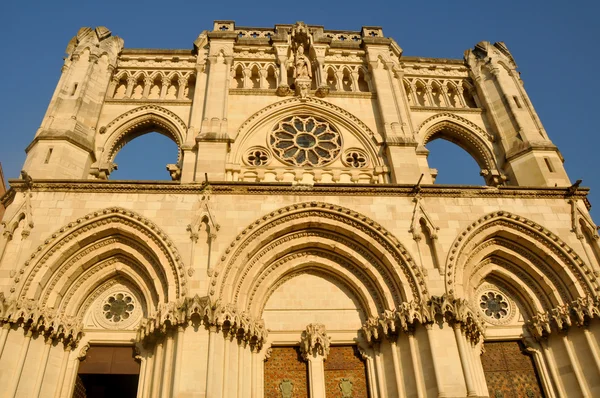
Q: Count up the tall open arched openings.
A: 2